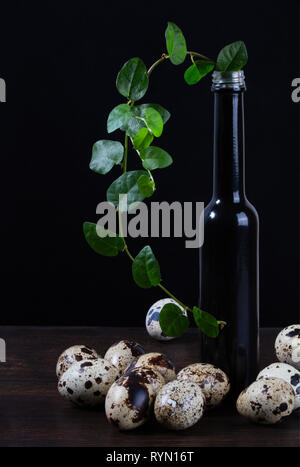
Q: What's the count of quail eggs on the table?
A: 11